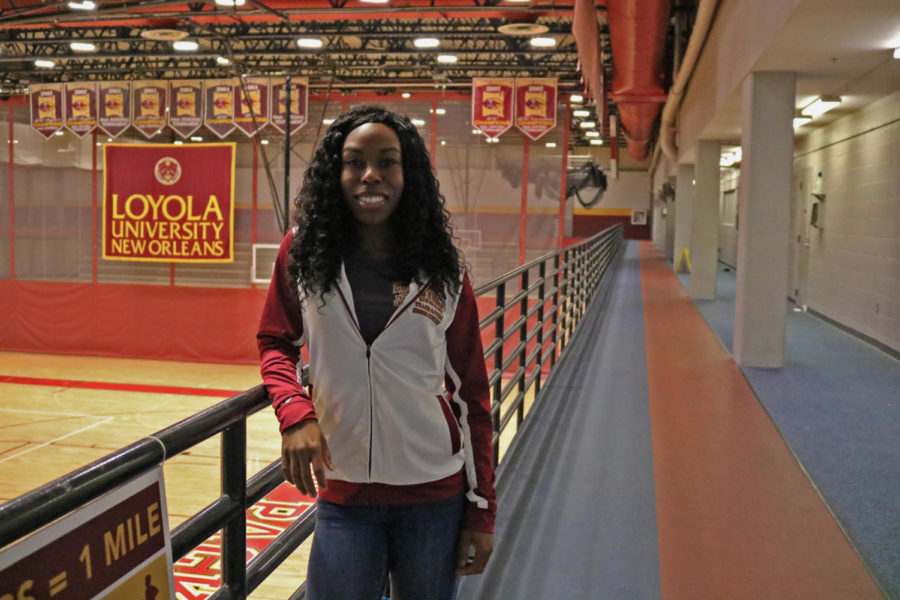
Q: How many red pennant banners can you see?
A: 10